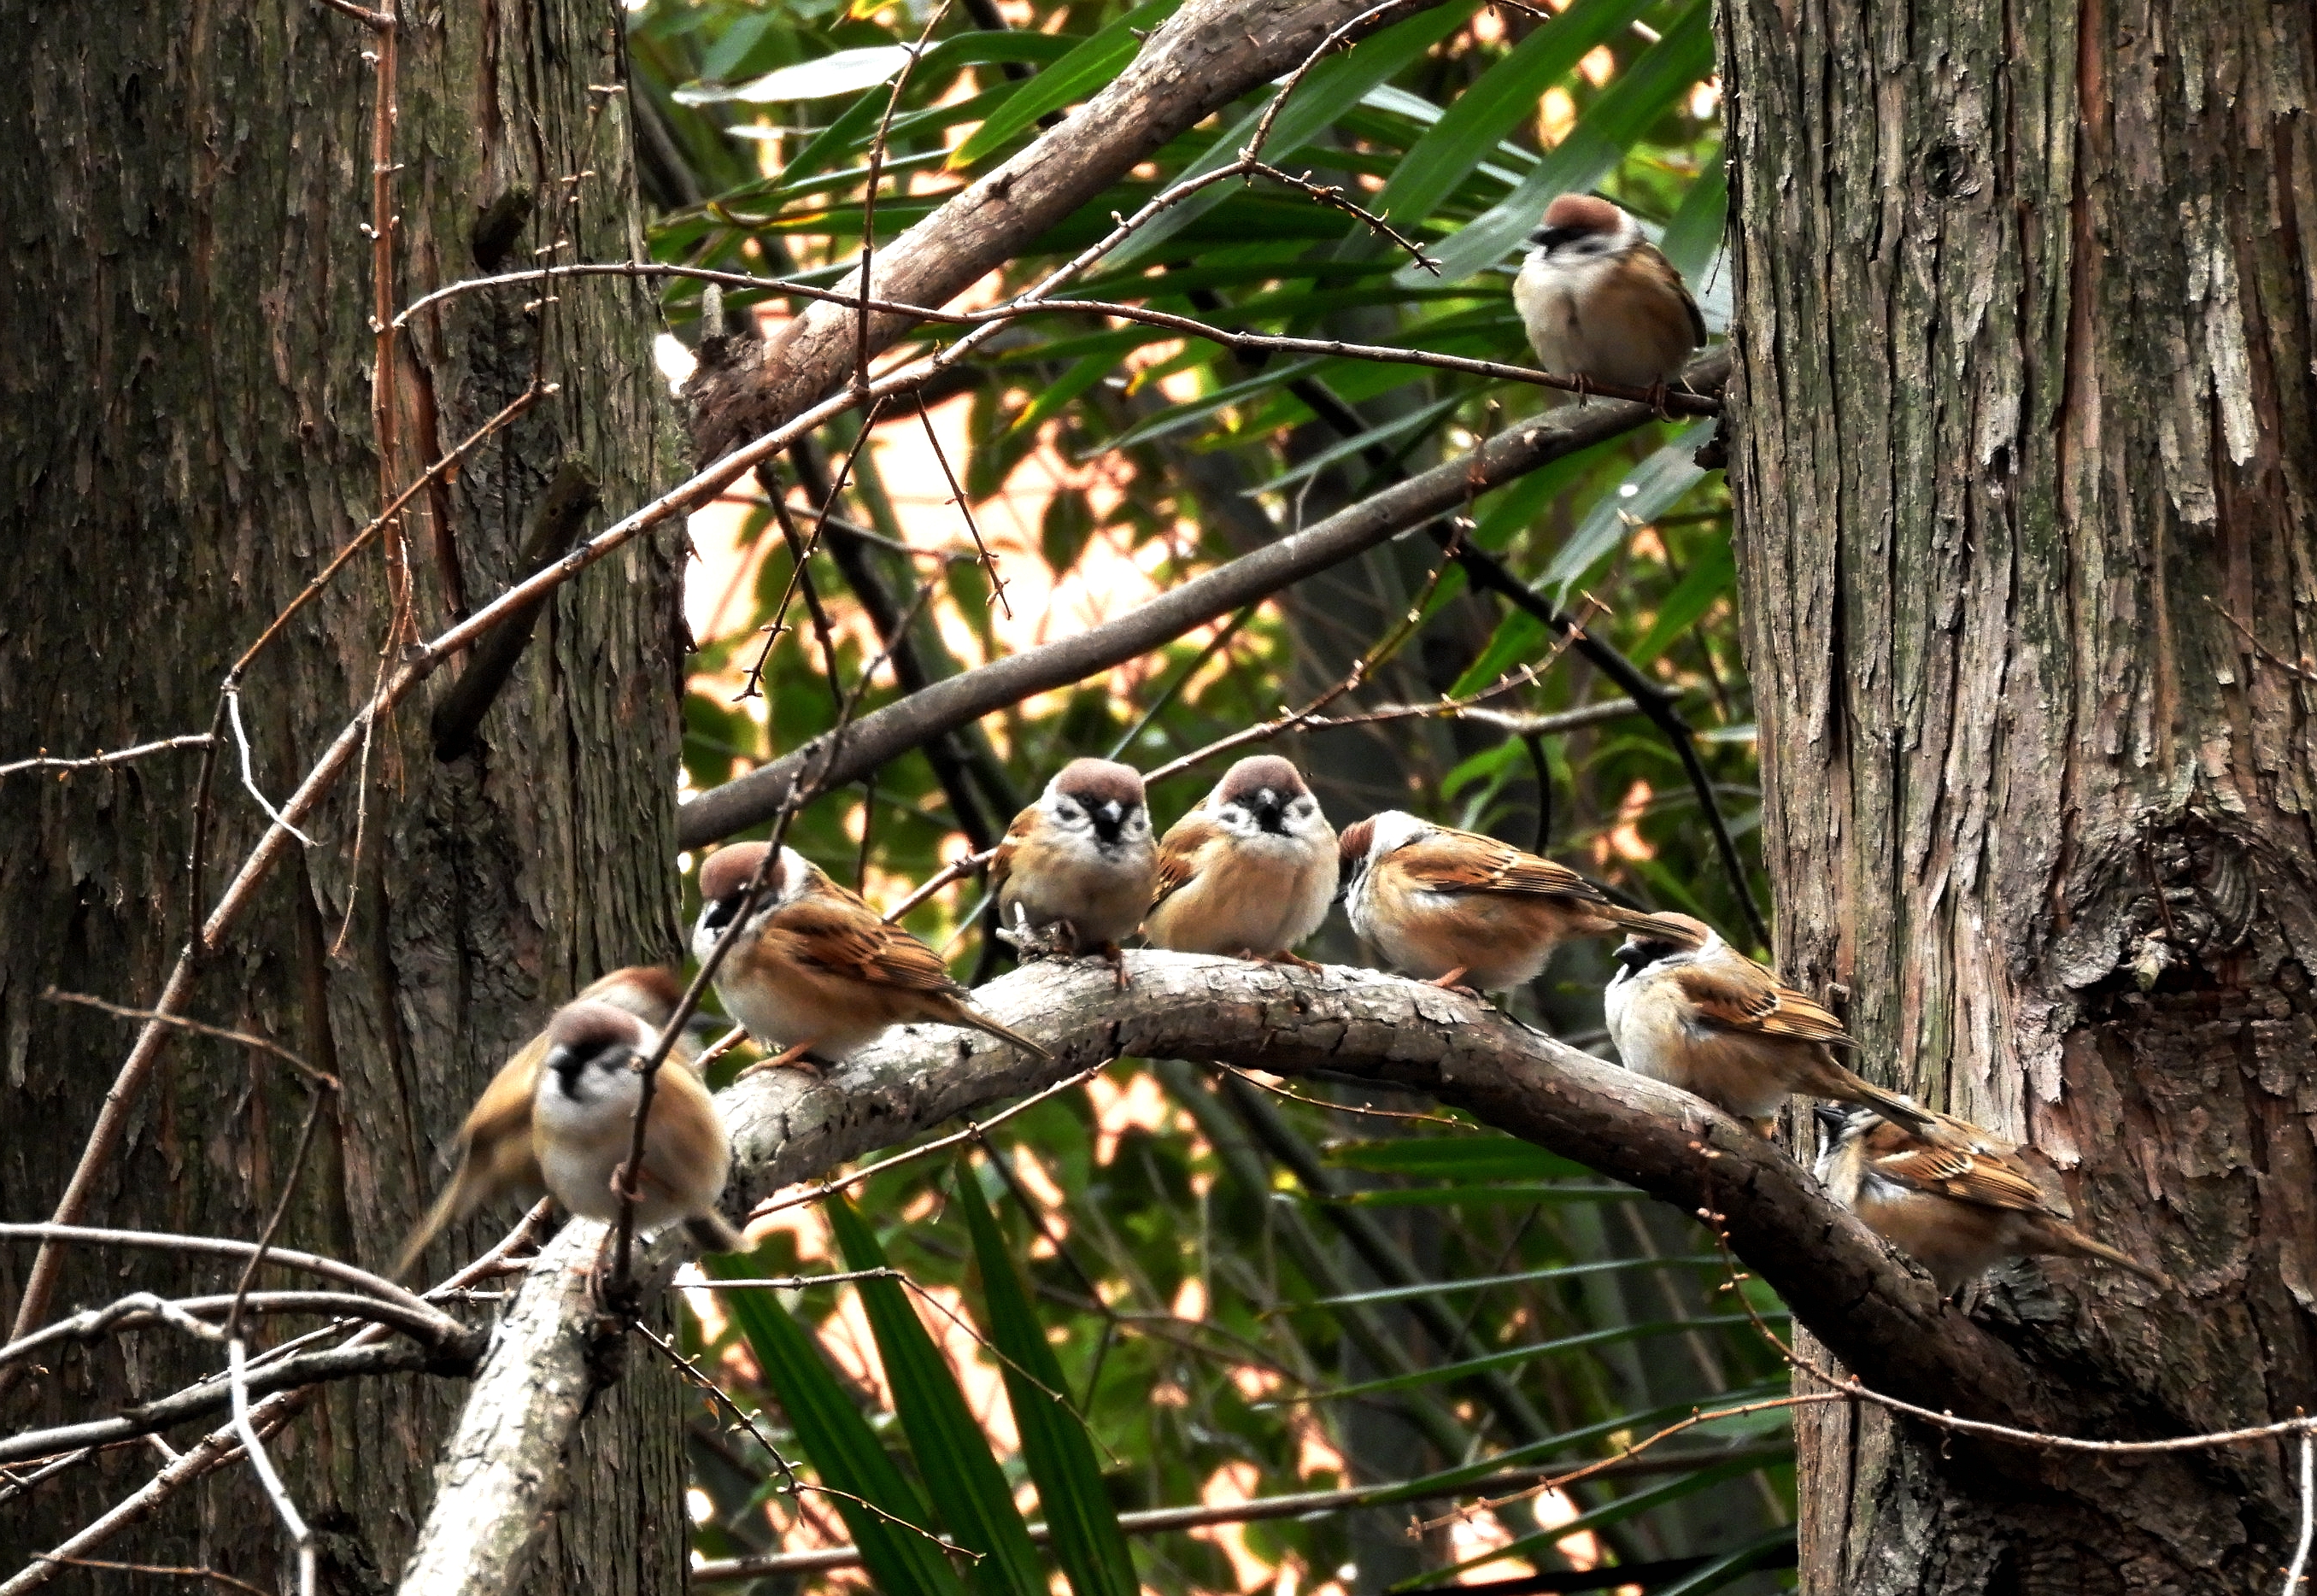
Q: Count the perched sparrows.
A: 9